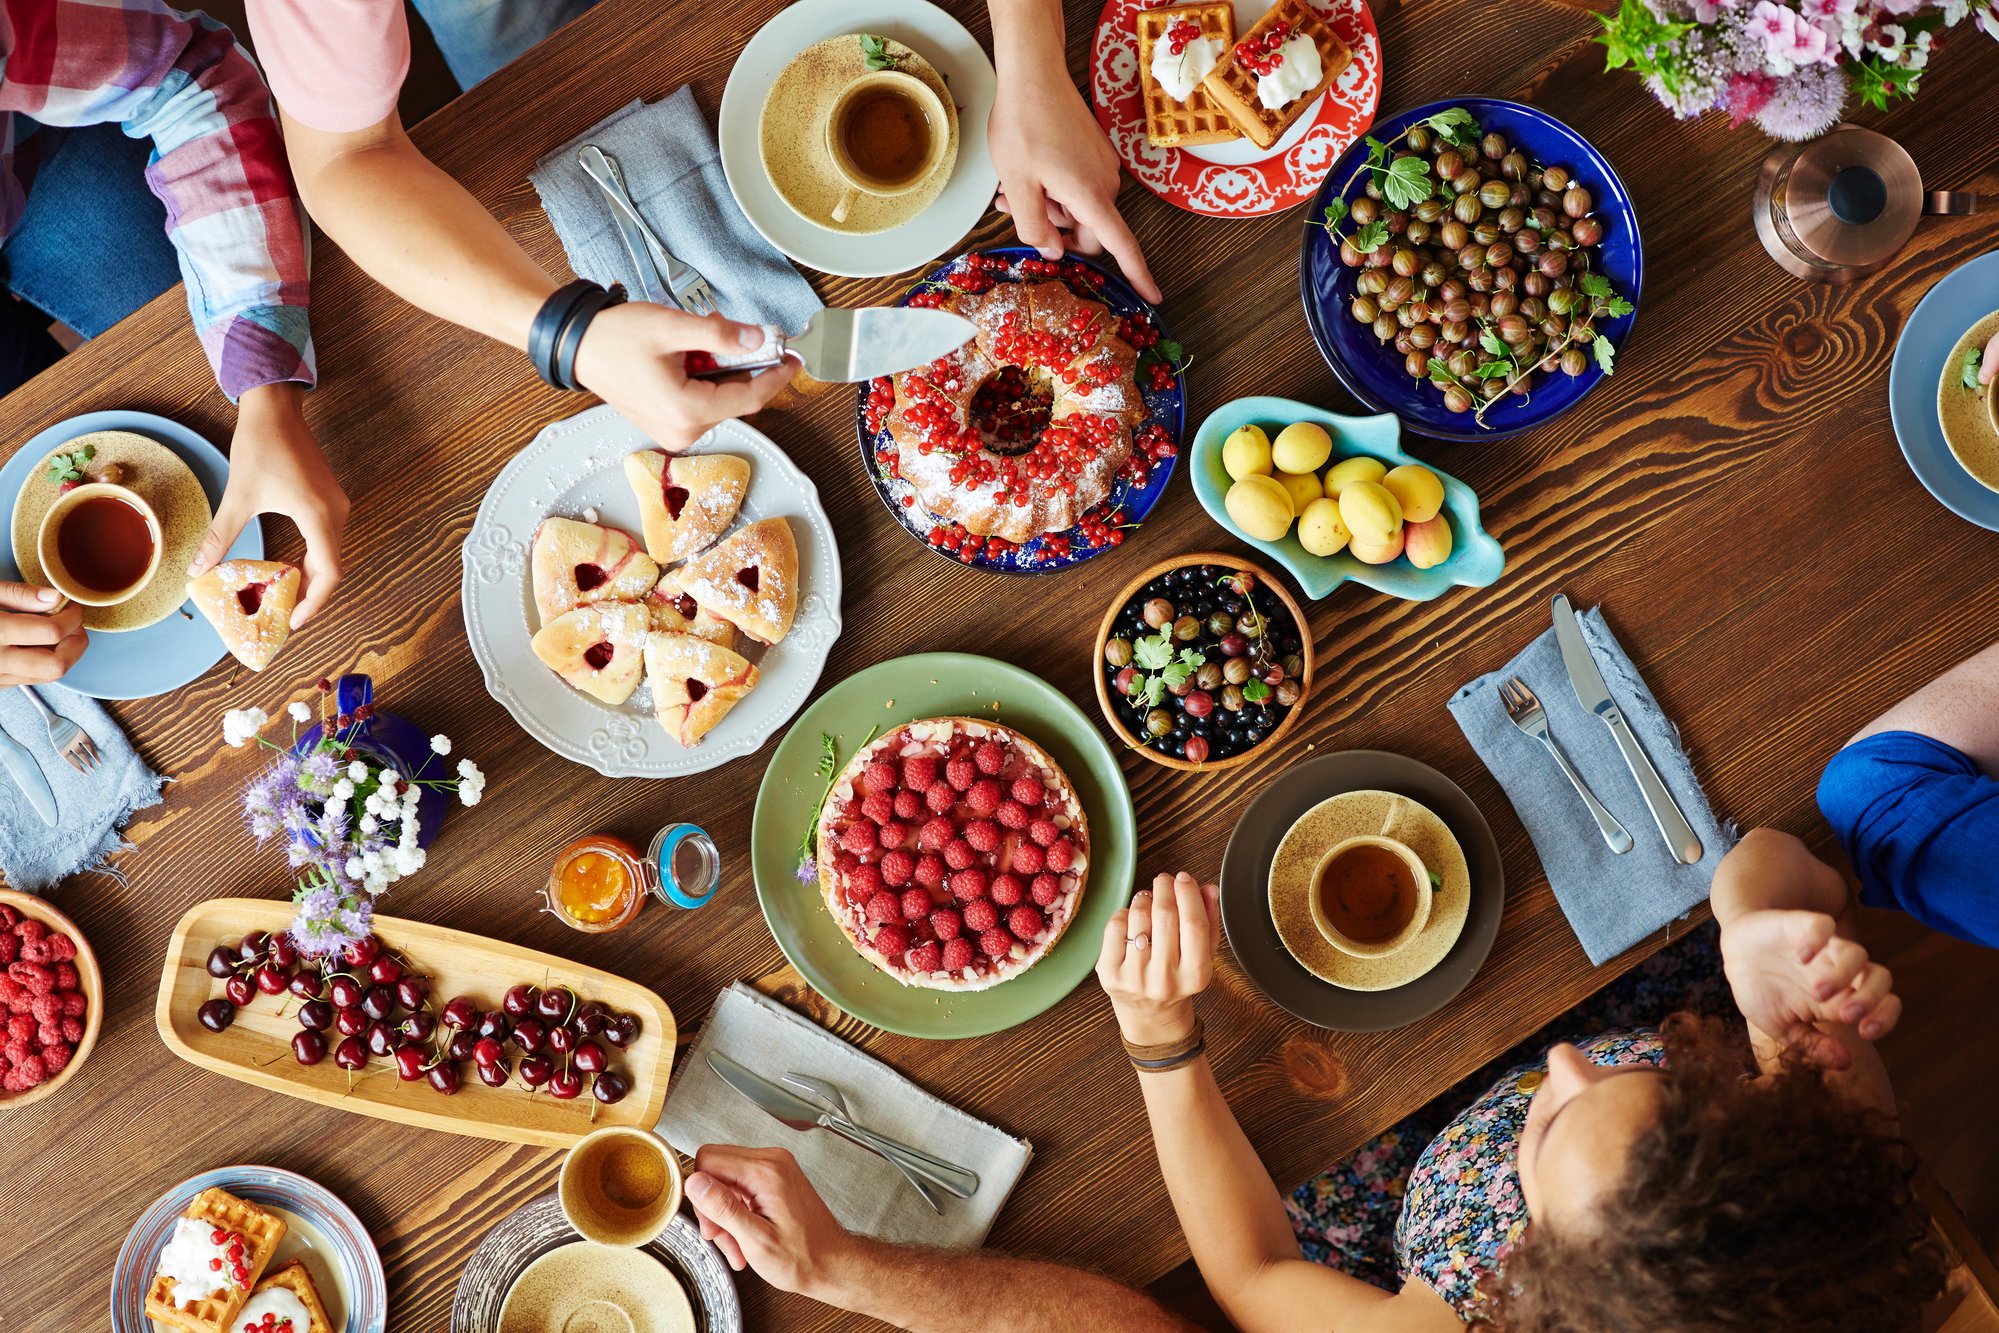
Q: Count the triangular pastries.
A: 7